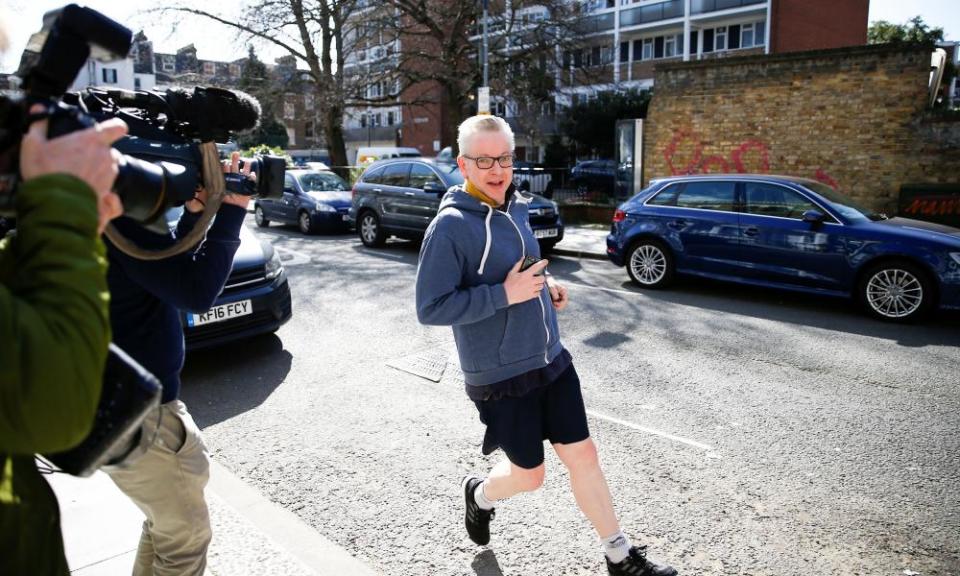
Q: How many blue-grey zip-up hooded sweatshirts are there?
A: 1